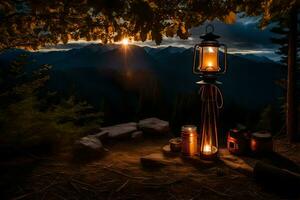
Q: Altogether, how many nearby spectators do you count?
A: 0